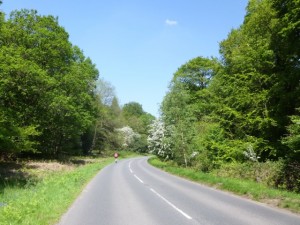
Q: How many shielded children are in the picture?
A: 0